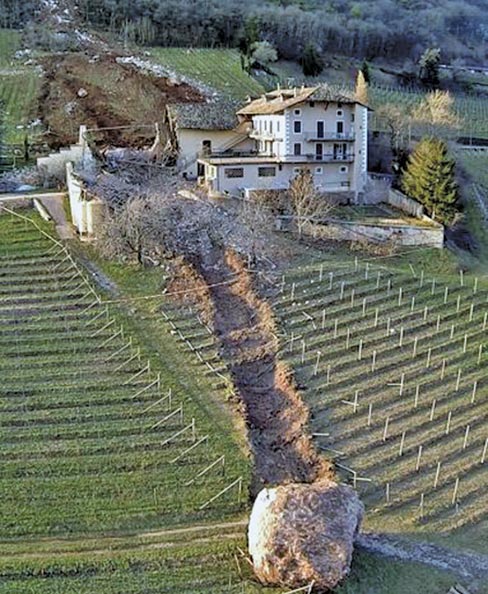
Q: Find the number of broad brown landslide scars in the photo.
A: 2